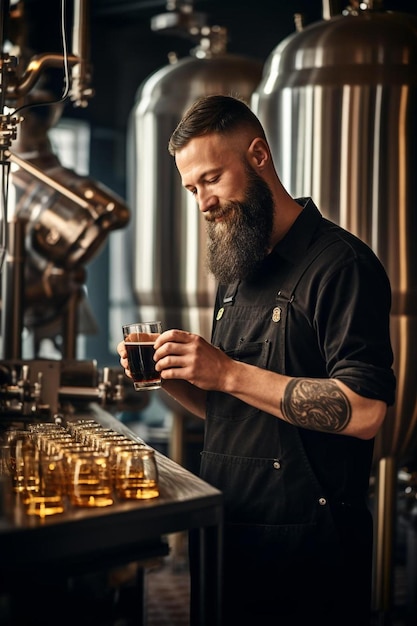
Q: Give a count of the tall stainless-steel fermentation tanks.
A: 2